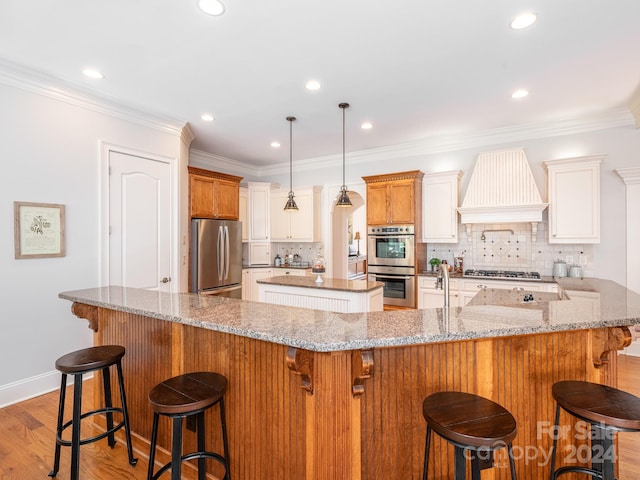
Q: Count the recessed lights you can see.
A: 8